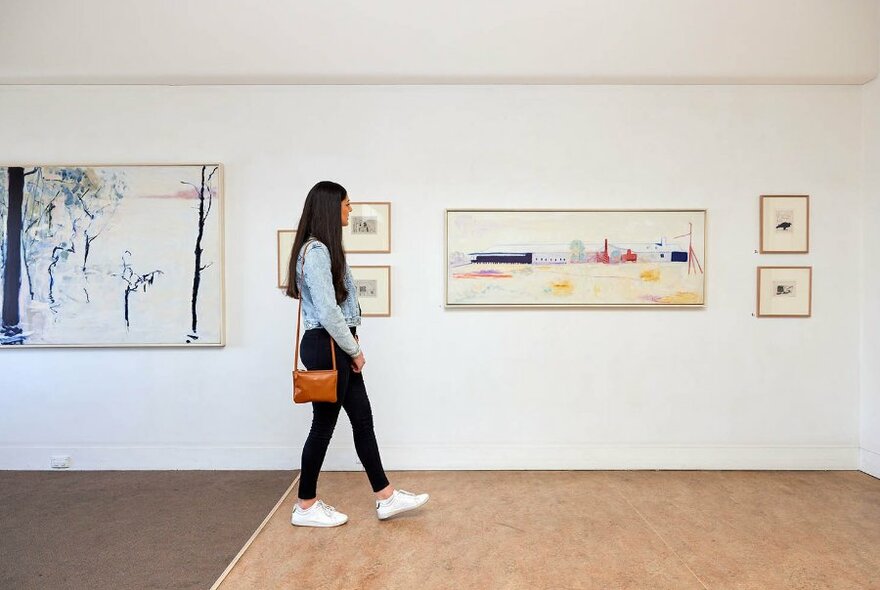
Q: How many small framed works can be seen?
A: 5